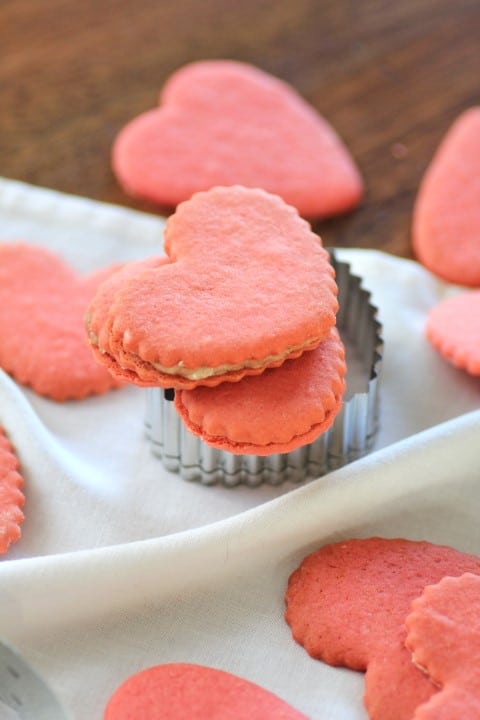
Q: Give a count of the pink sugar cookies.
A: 10